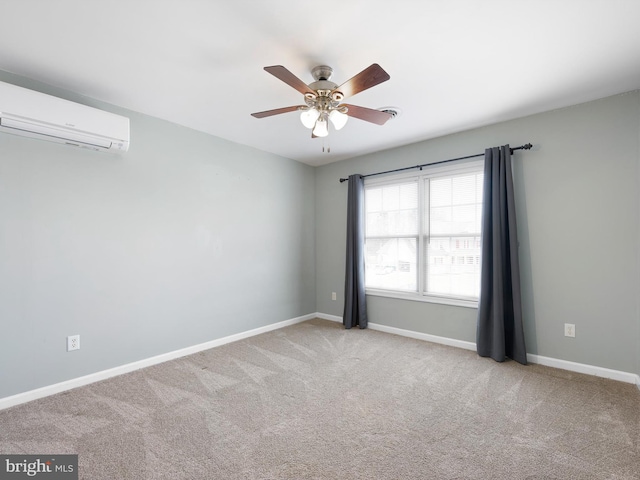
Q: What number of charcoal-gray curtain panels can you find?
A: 2